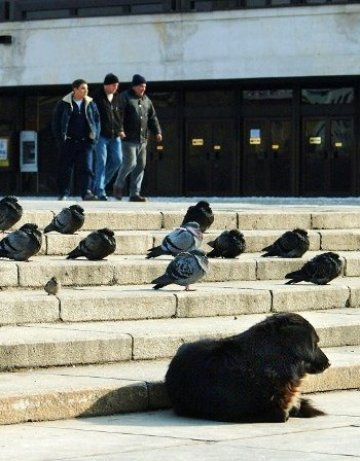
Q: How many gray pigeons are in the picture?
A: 2